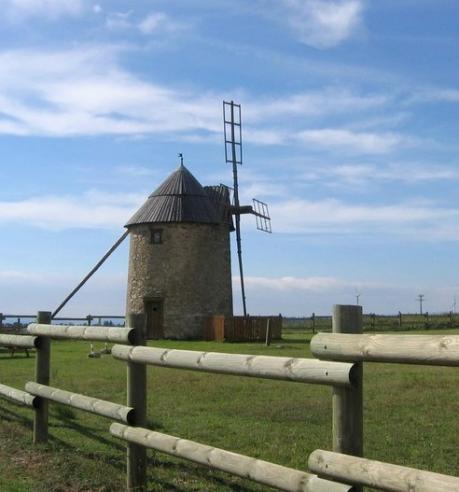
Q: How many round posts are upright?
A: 3